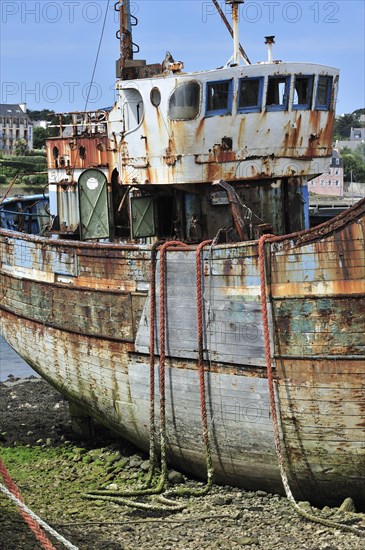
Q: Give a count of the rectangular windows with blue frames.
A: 5